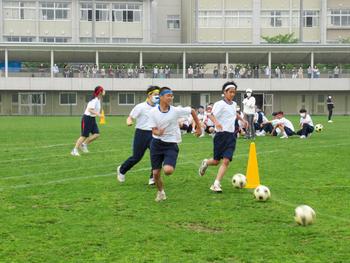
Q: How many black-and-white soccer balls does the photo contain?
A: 4